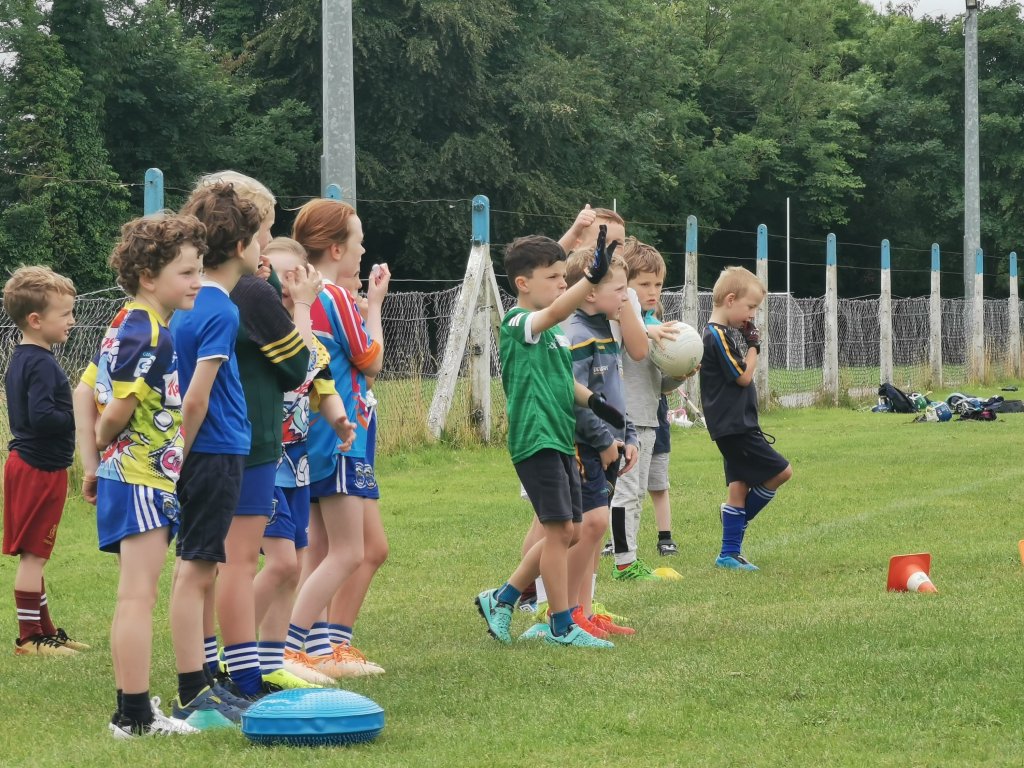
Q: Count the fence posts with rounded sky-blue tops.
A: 10